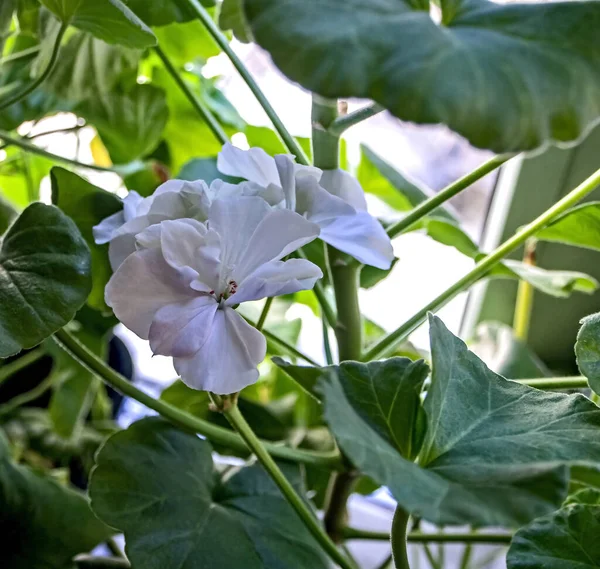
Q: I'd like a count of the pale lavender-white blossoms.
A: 3